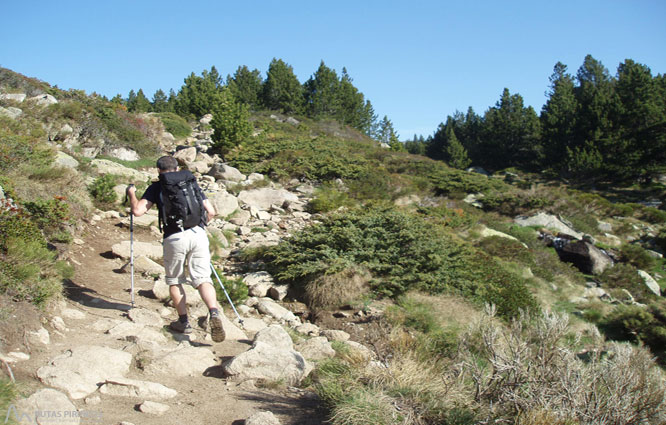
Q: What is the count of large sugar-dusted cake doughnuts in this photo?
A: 0